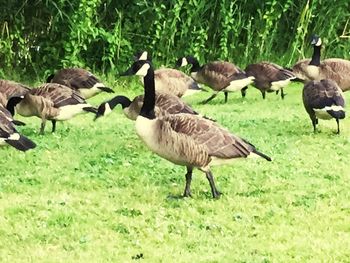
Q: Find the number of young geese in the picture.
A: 0